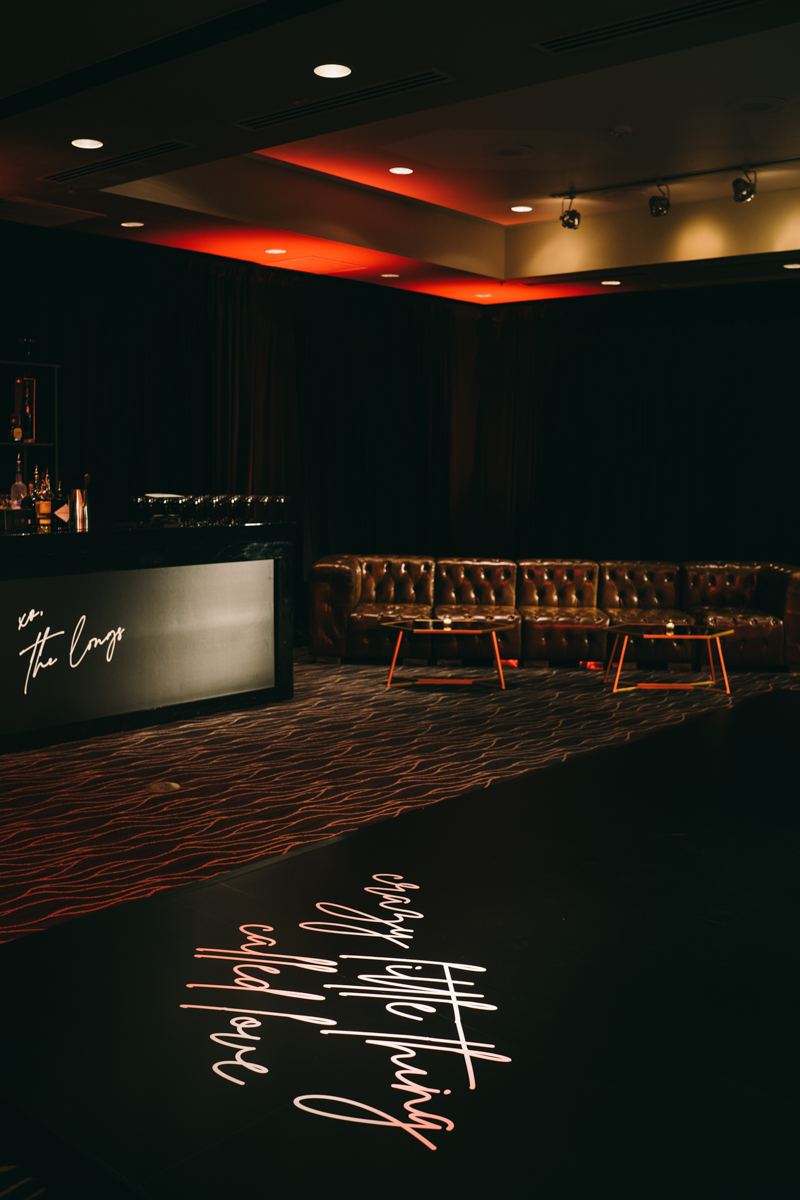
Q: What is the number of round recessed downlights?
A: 10